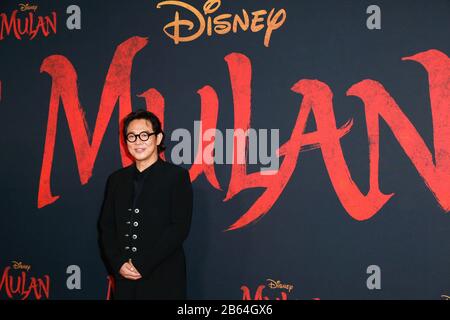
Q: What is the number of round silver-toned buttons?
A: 4